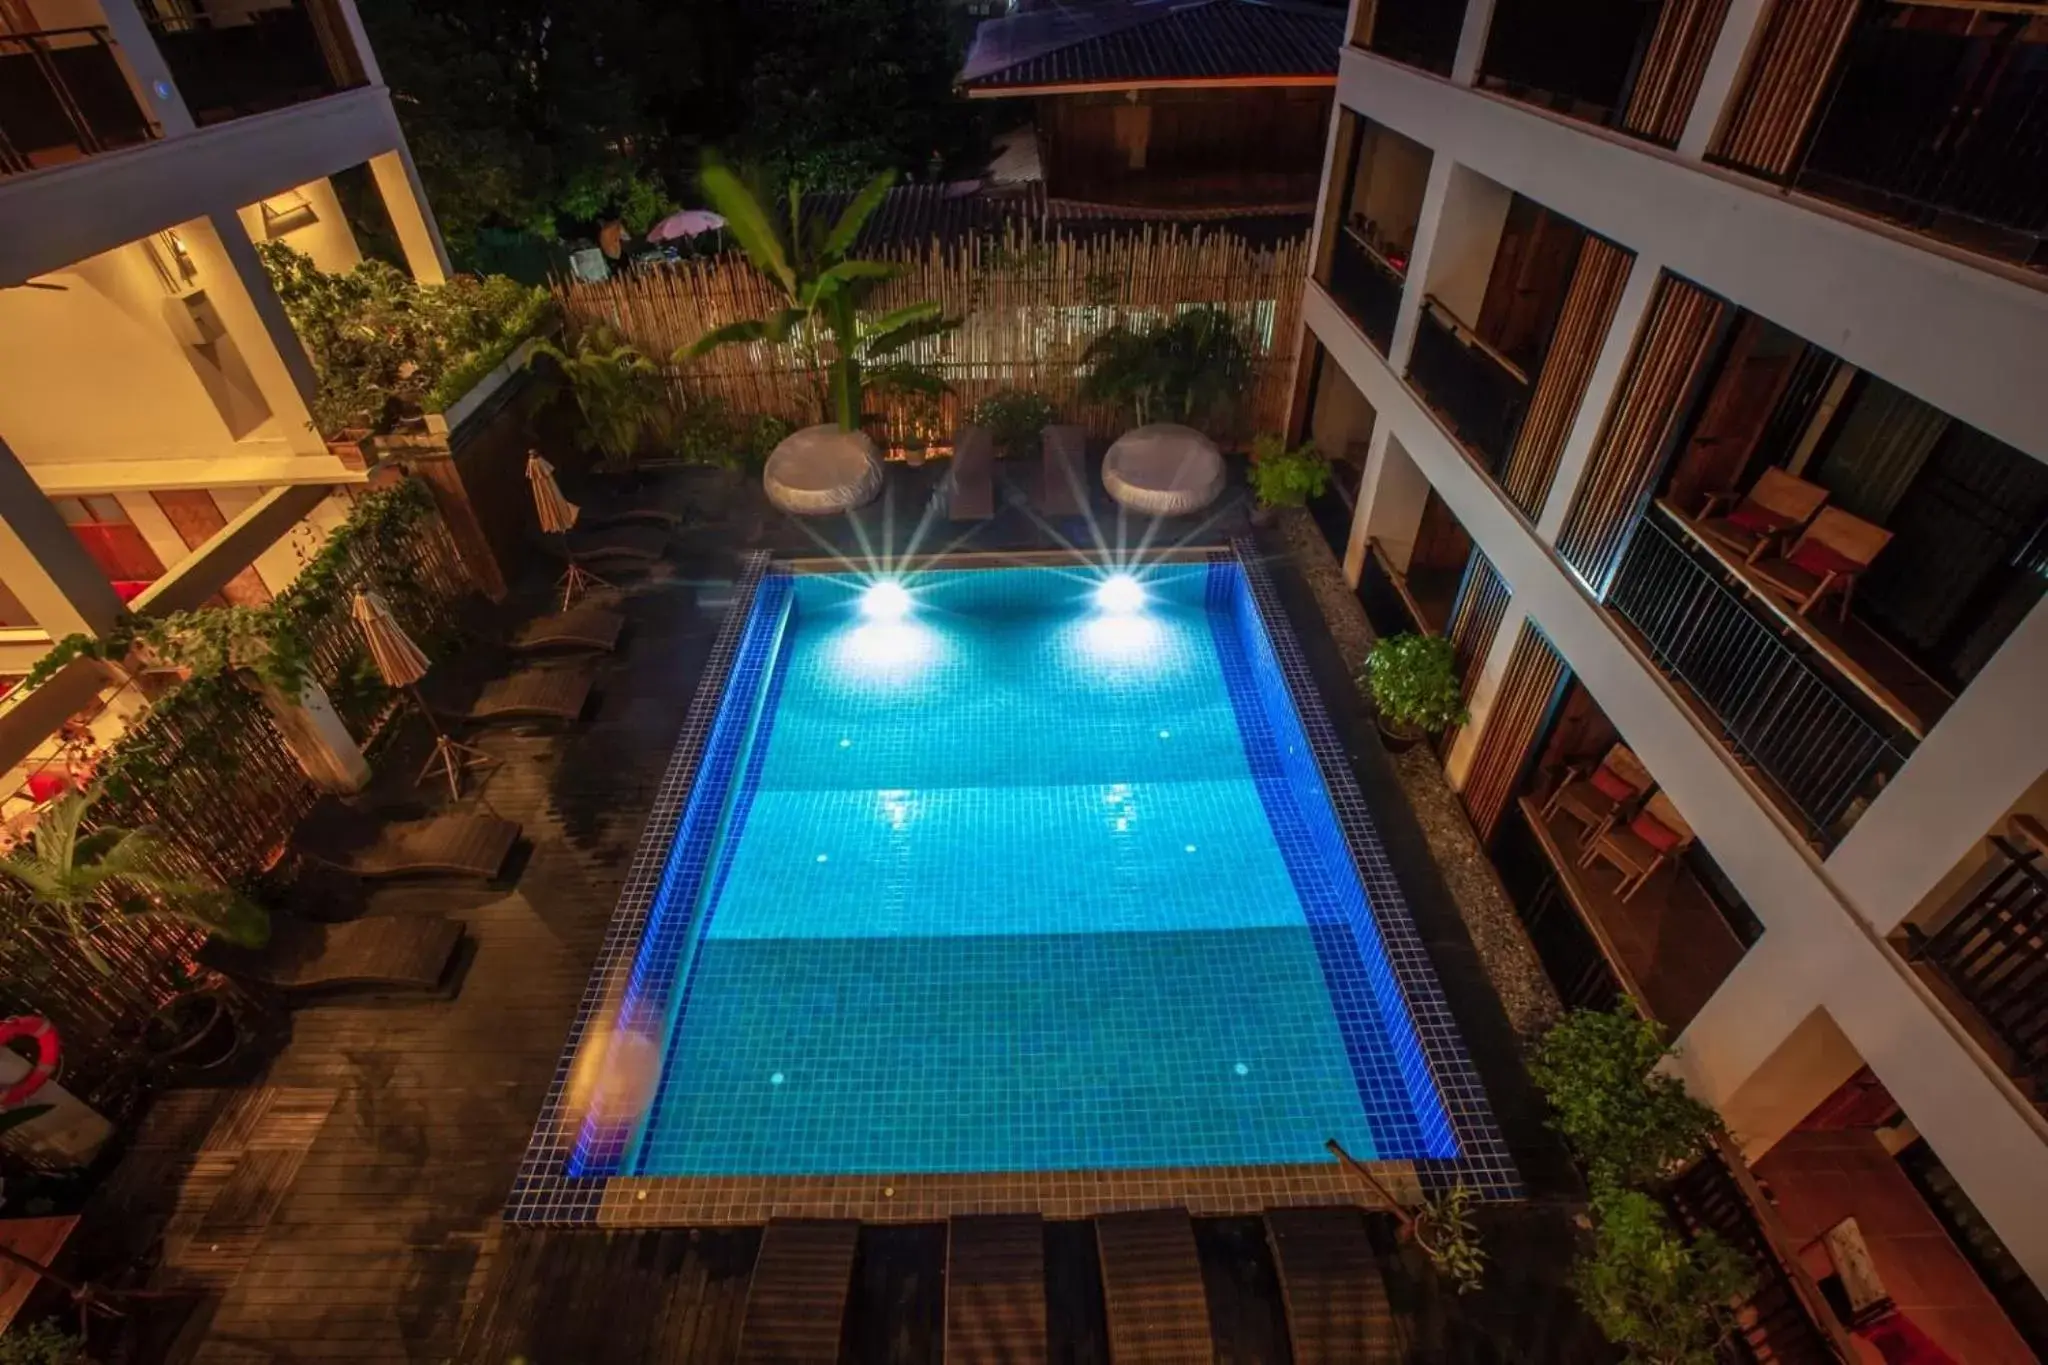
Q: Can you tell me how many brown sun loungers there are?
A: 12